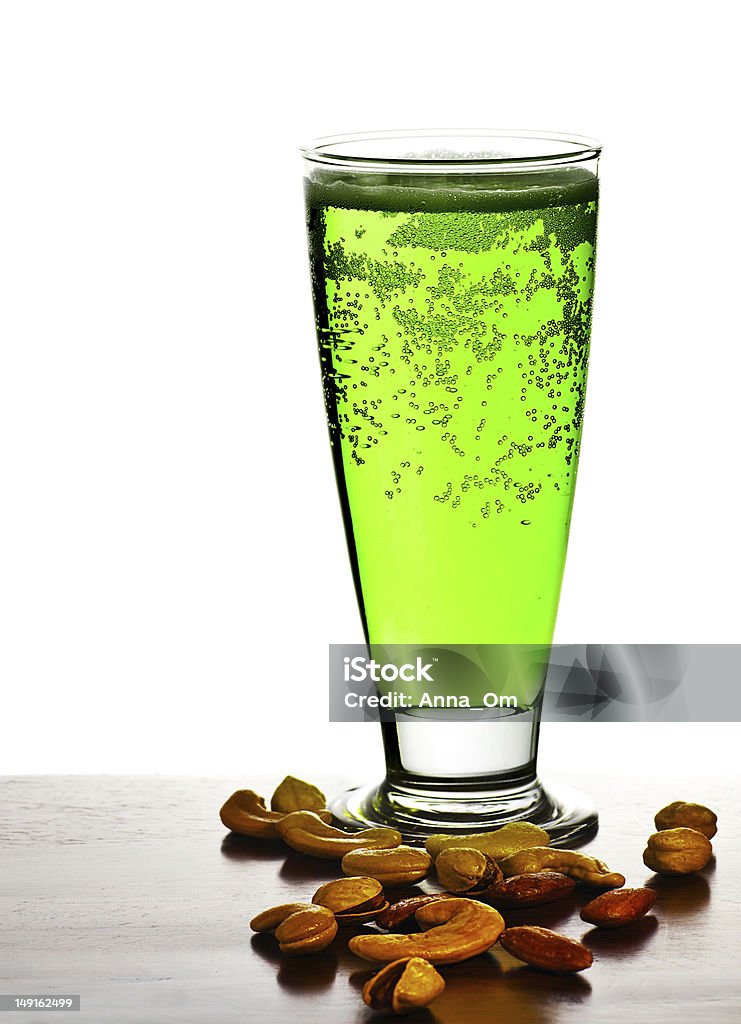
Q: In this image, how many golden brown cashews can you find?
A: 7